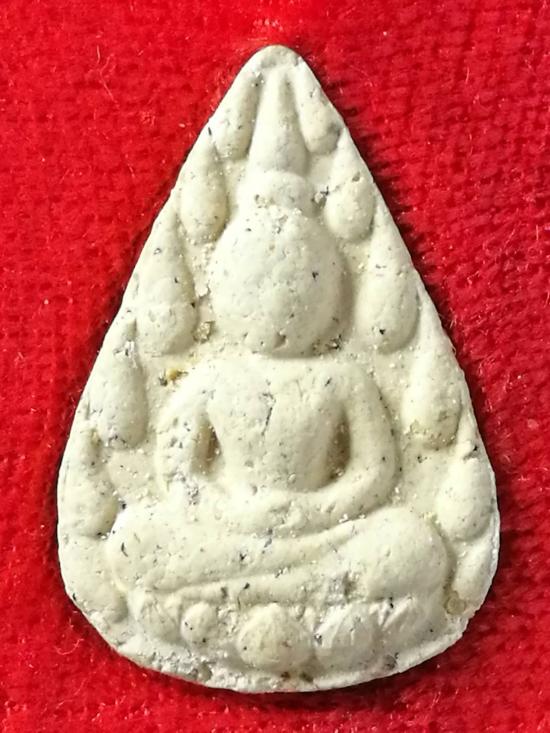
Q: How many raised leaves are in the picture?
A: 12